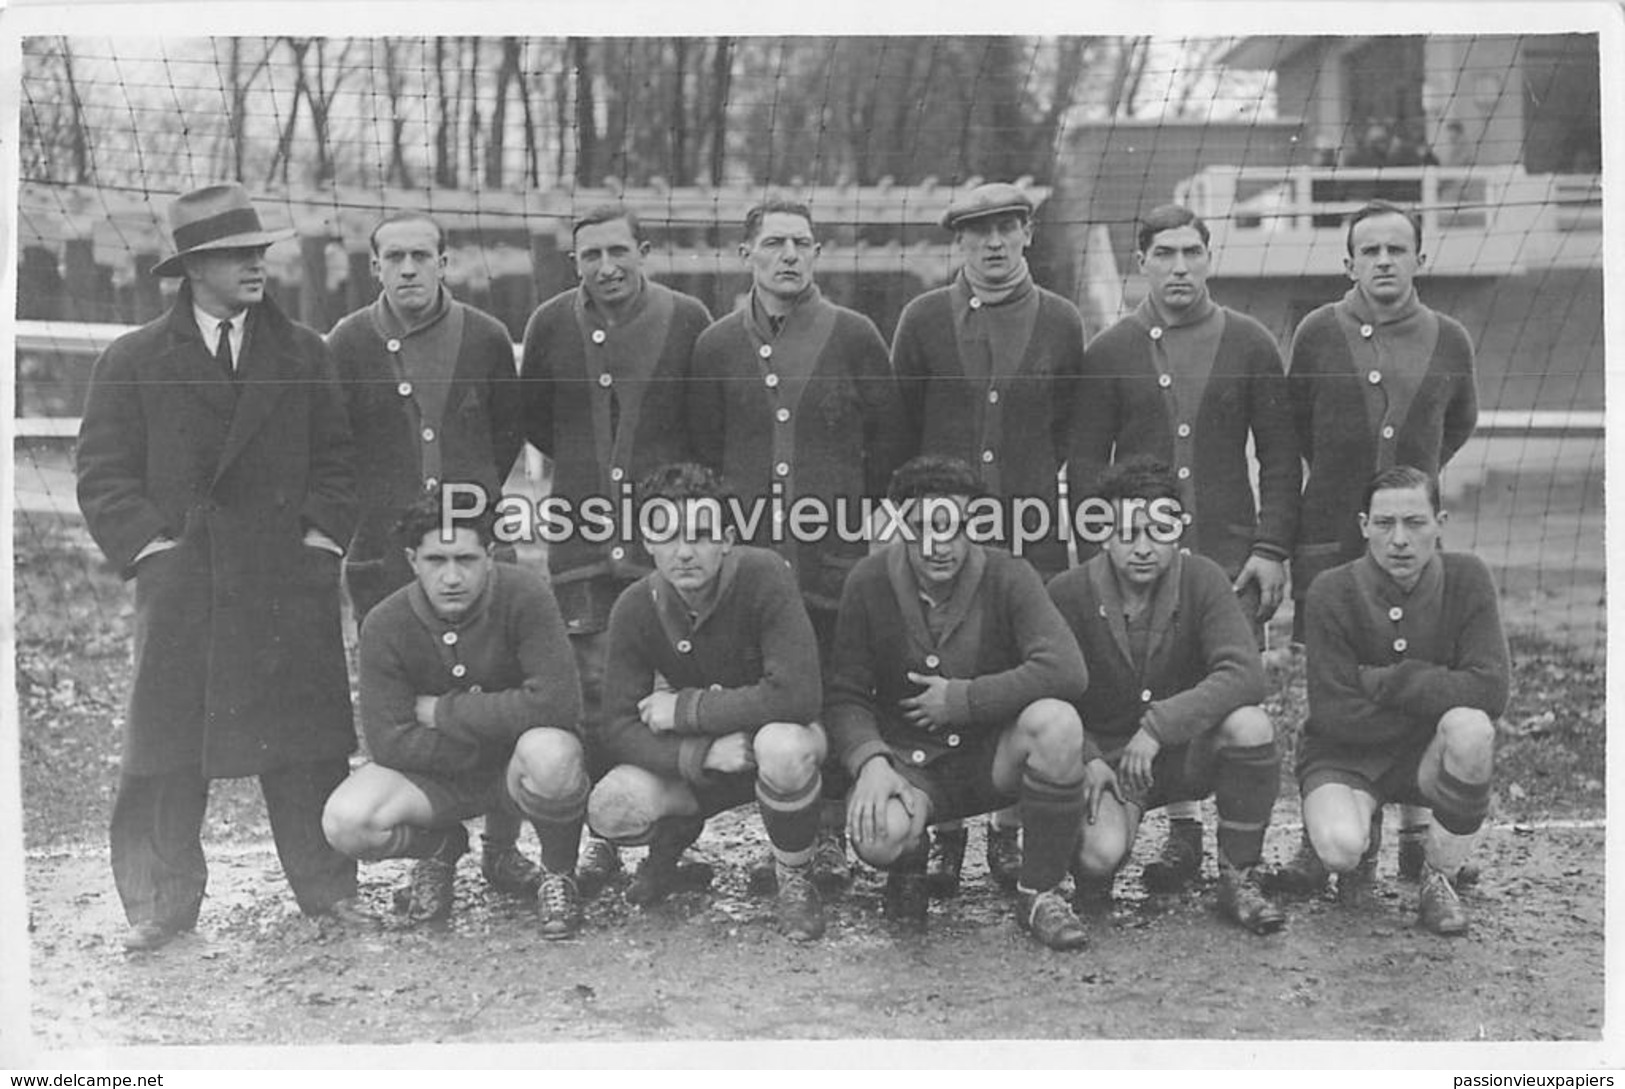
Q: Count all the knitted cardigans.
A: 11